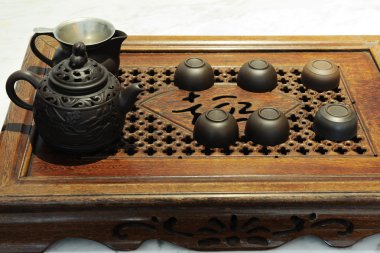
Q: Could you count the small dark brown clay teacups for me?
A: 6